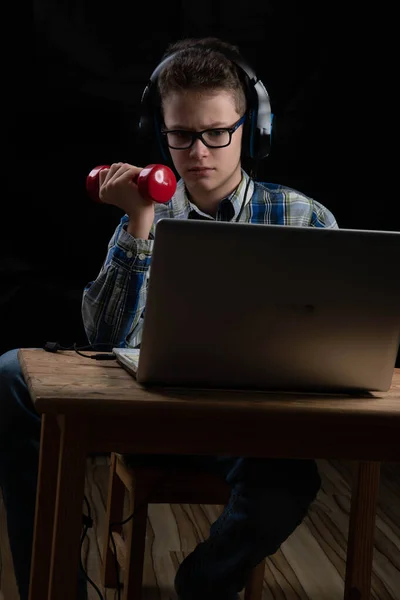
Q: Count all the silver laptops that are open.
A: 1